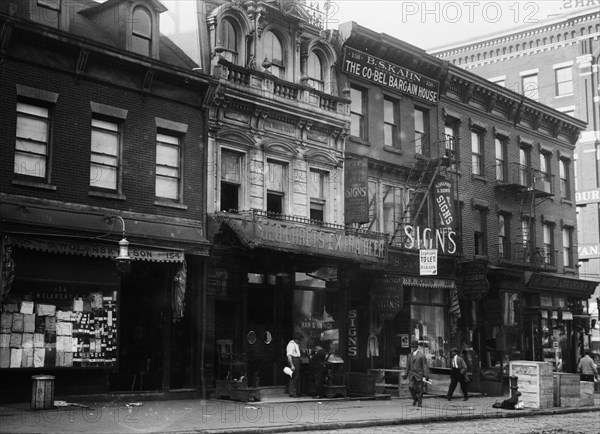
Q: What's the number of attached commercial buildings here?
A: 4